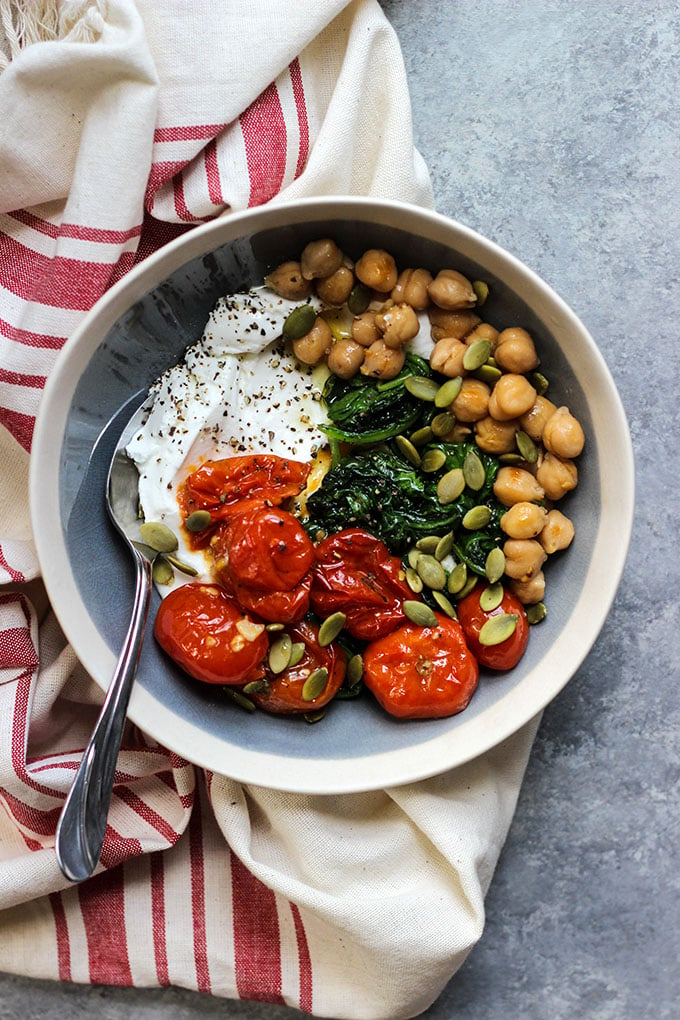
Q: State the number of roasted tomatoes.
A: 7